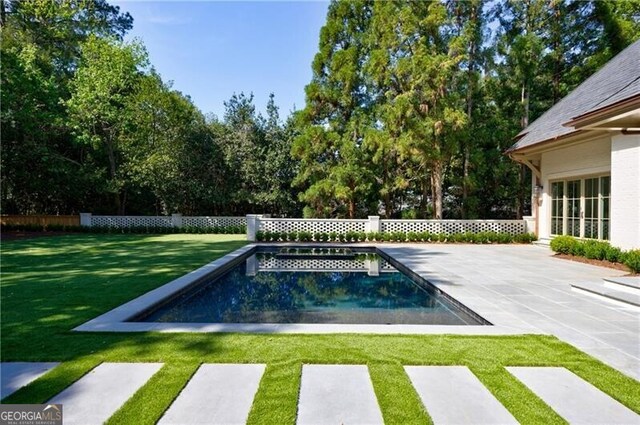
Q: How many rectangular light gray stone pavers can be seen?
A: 6